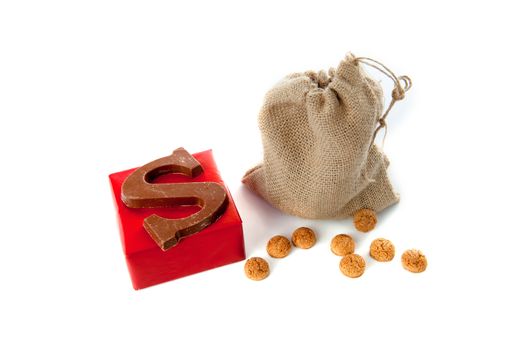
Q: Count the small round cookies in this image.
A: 8